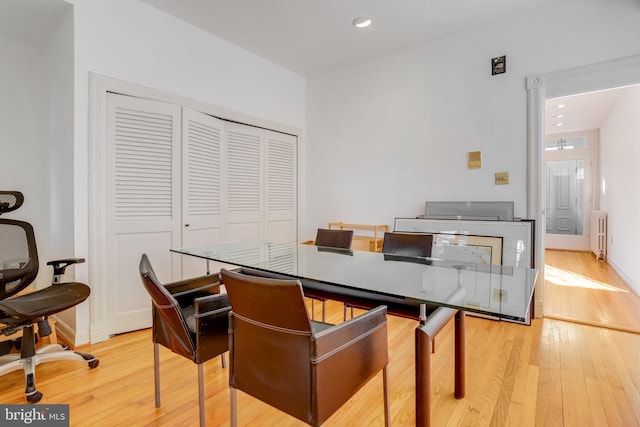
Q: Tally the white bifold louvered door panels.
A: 4